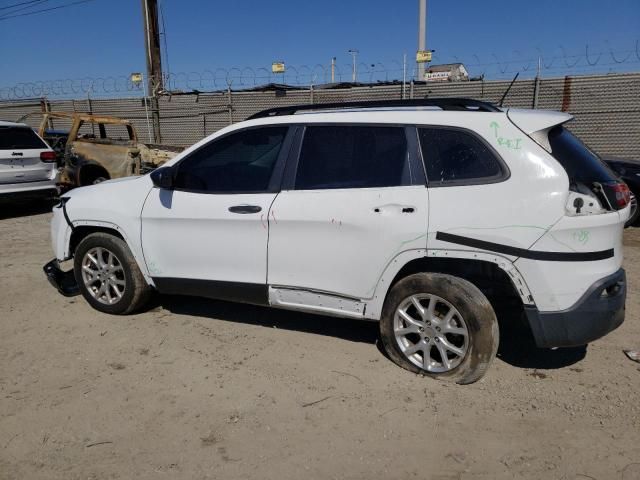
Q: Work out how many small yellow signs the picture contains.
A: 3